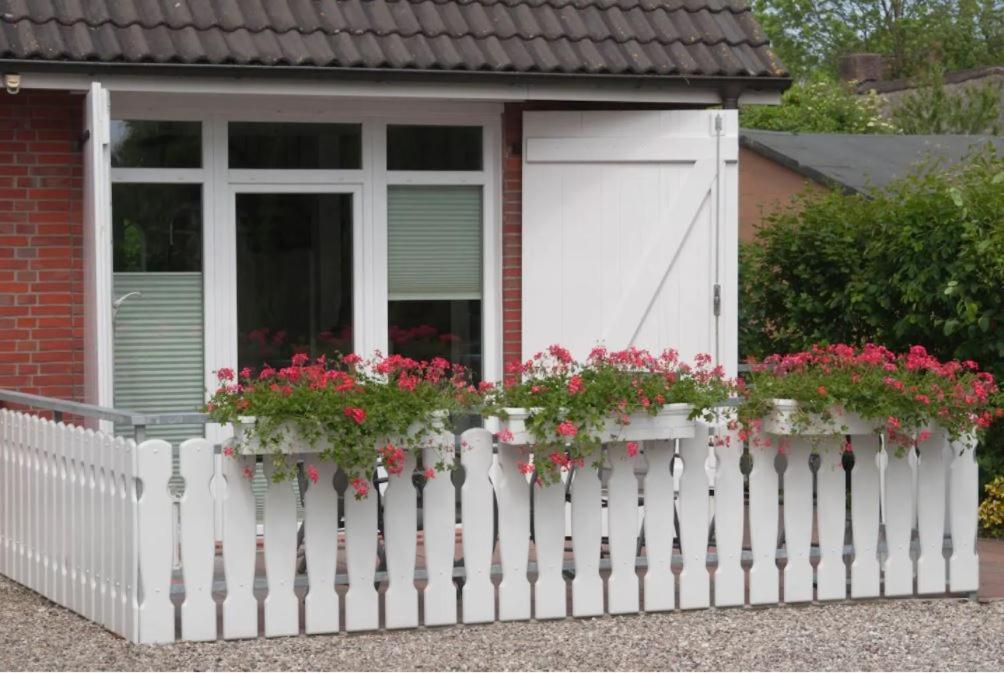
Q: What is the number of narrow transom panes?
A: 3